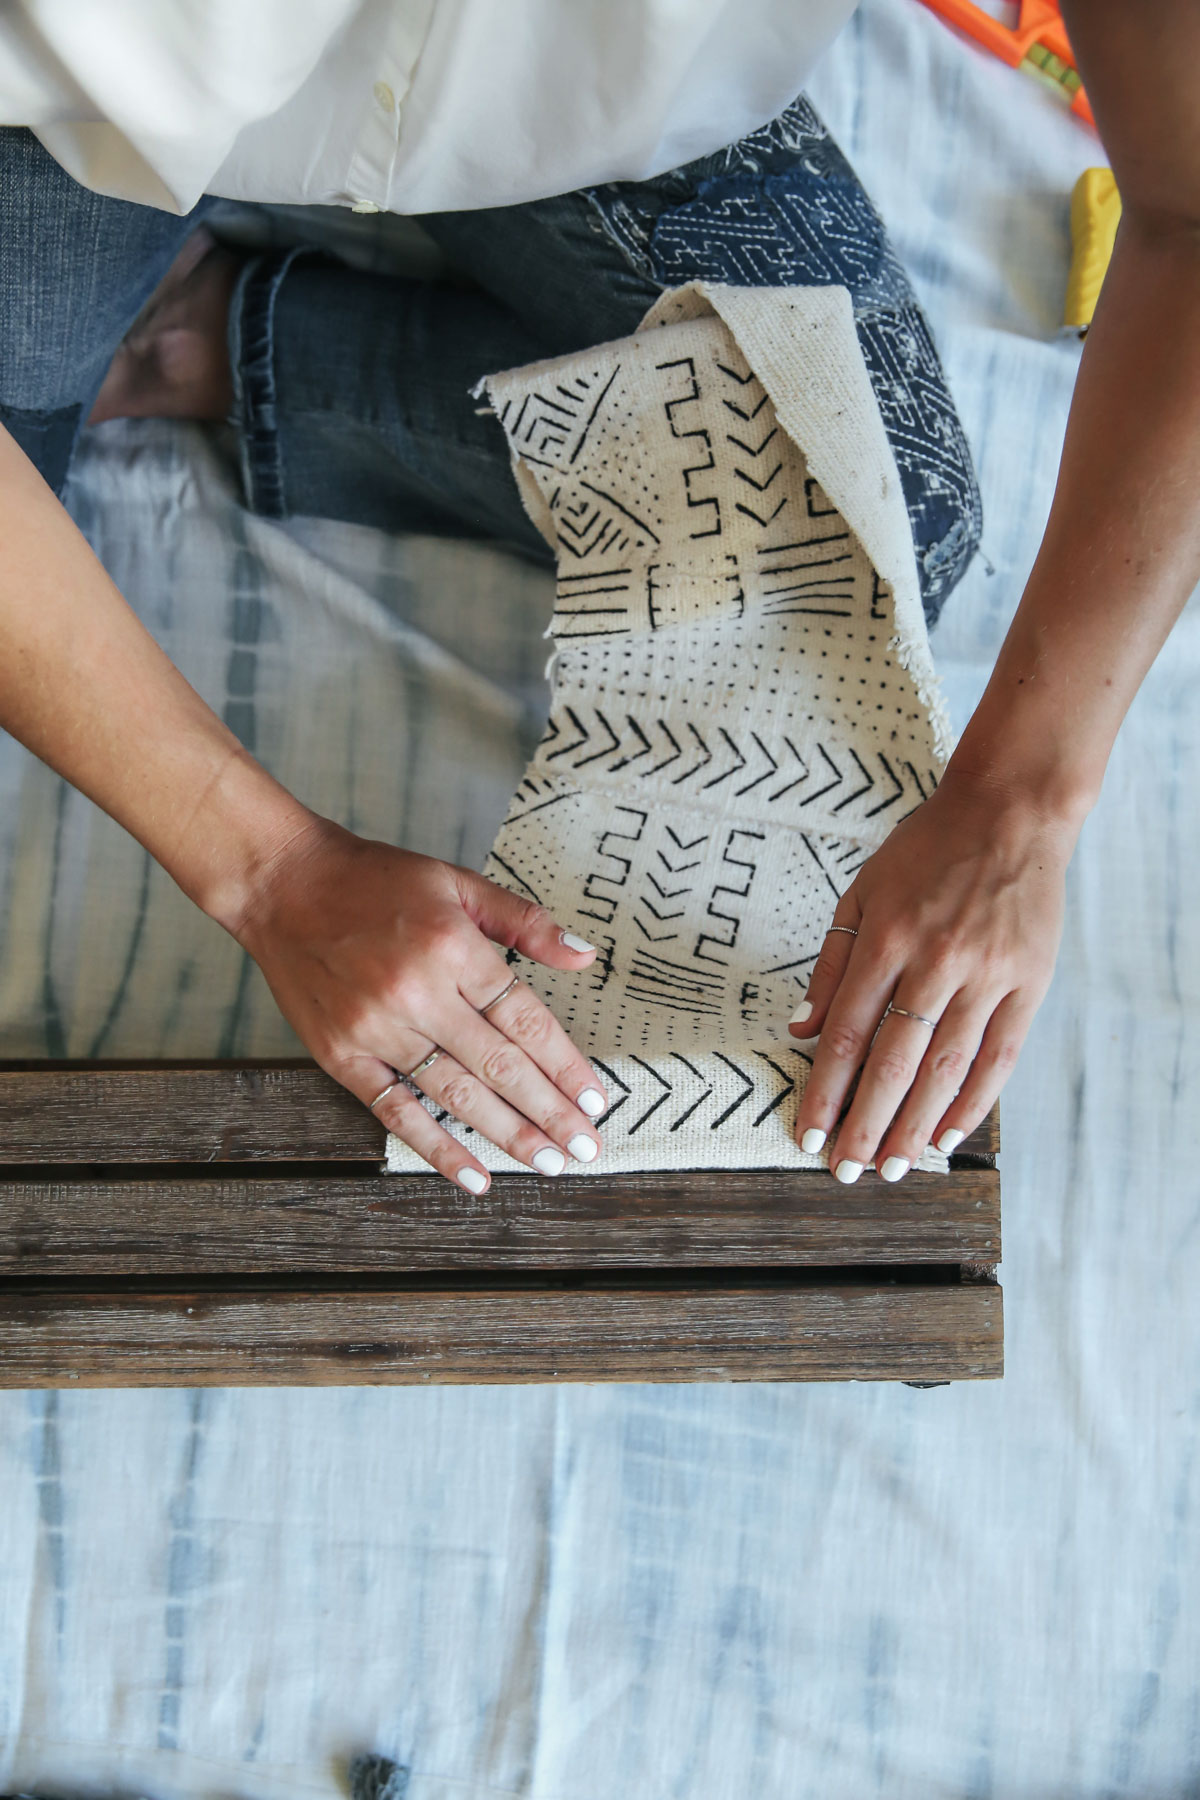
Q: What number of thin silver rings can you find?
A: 5